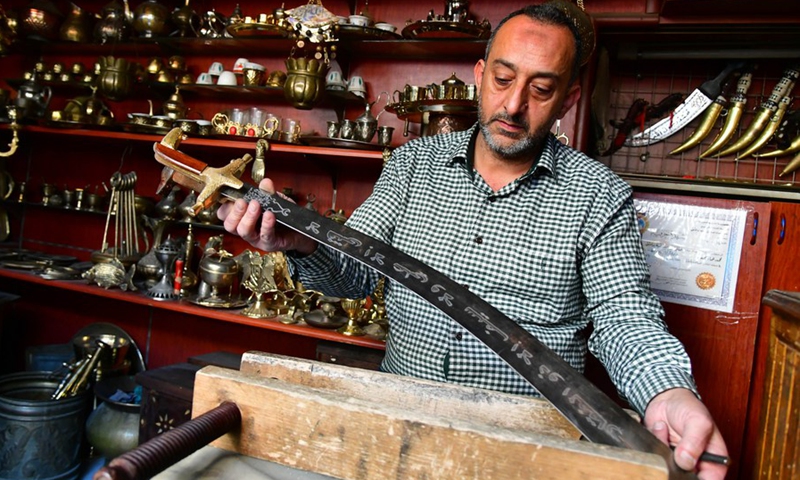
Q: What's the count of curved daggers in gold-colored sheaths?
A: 6